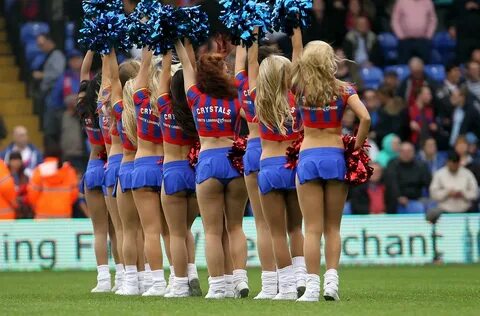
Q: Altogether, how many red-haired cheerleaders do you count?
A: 1